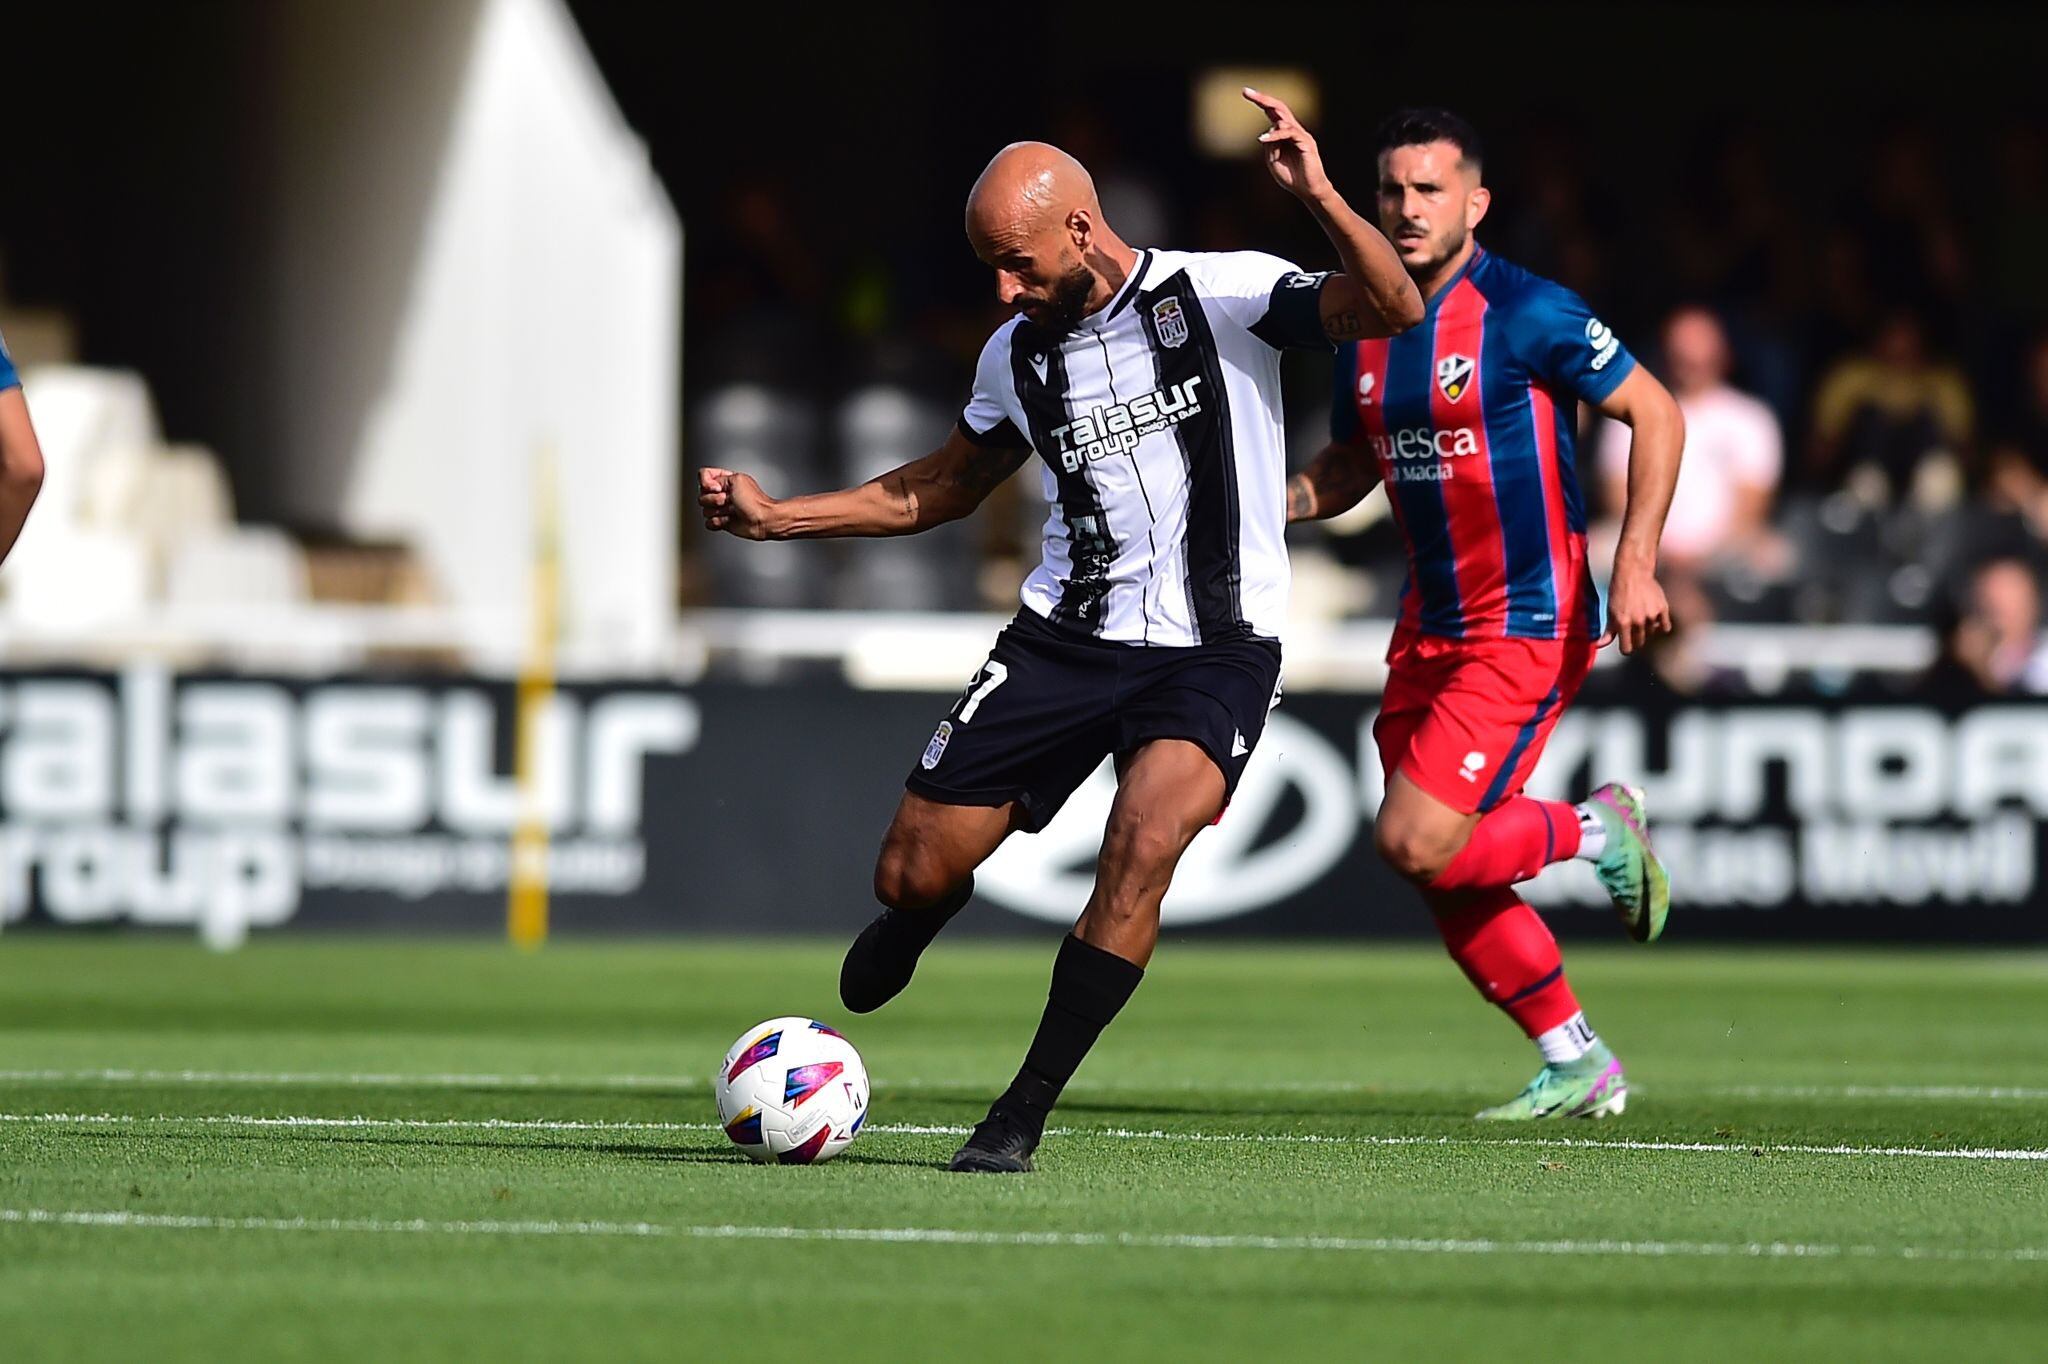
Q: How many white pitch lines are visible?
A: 3